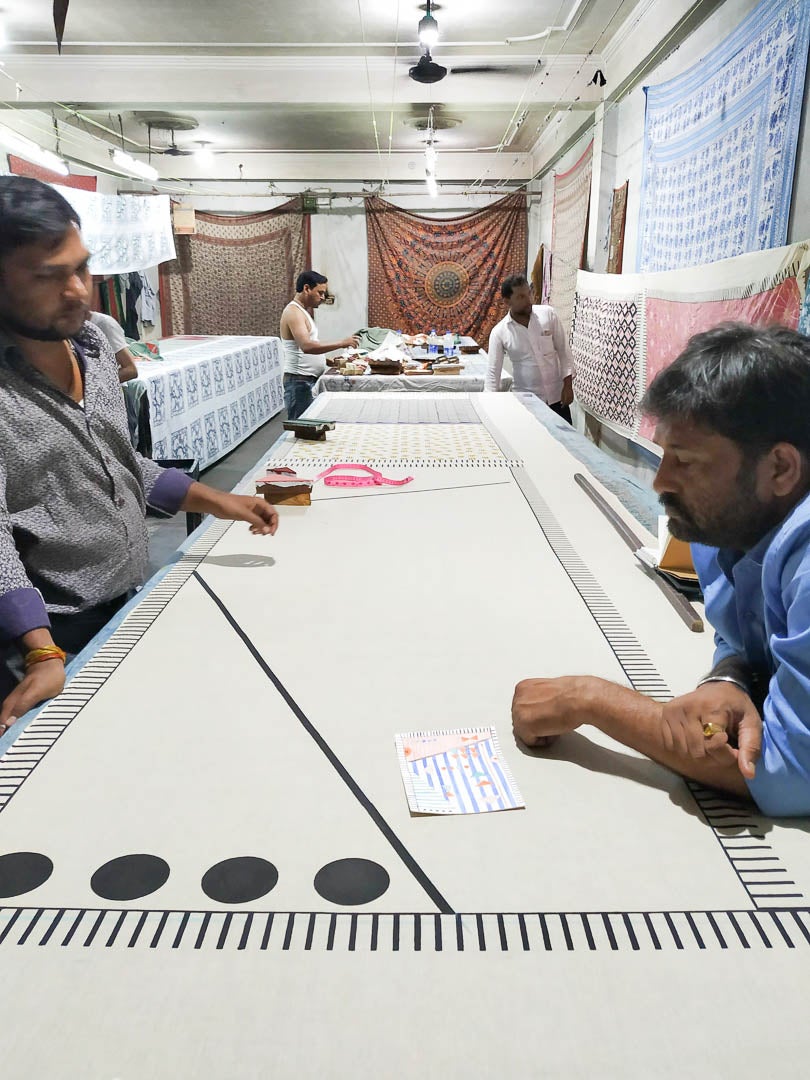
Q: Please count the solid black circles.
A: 4